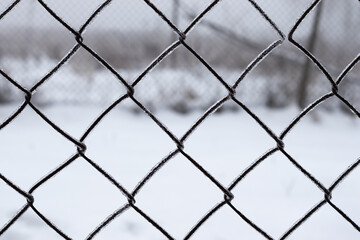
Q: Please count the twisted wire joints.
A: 13